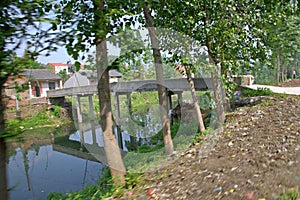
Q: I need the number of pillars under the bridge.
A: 6